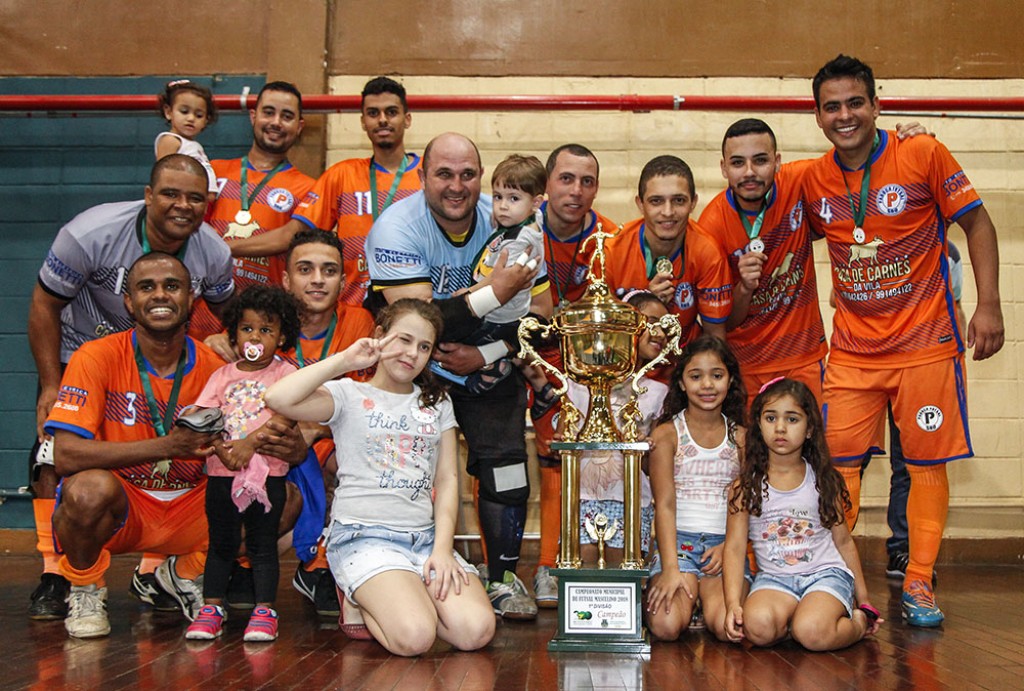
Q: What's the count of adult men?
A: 10